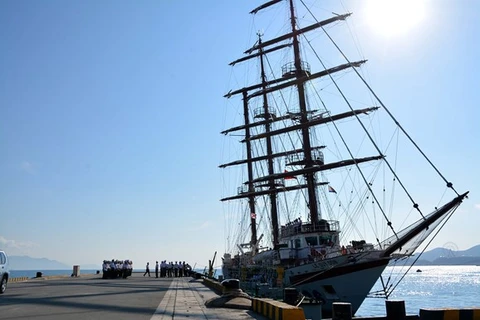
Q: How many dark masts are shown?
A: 3